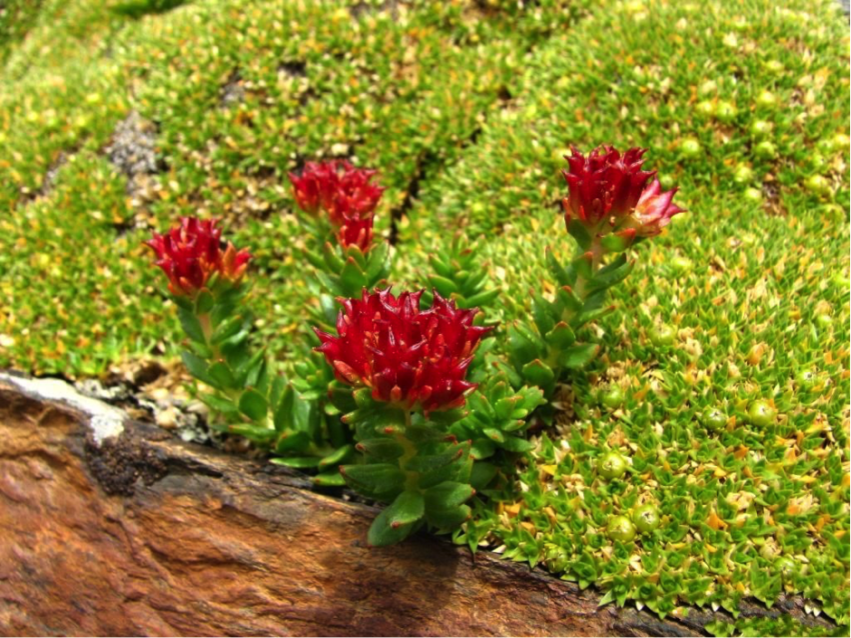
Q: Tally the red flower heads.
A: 4